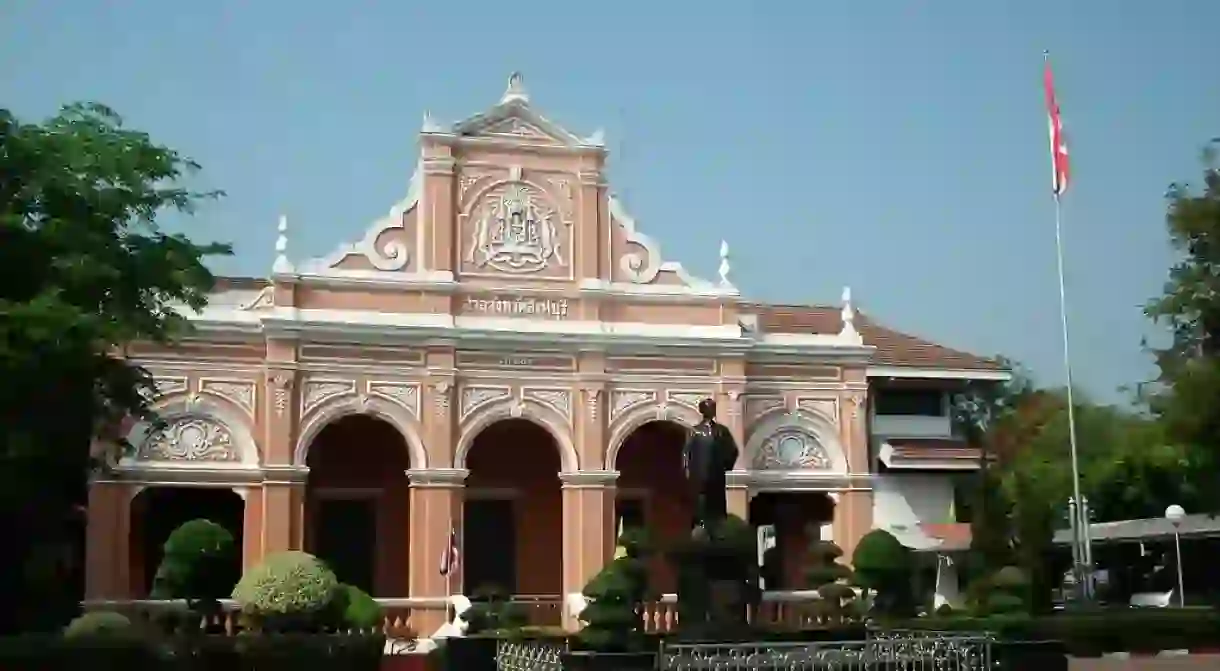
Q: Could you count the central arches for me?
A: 3